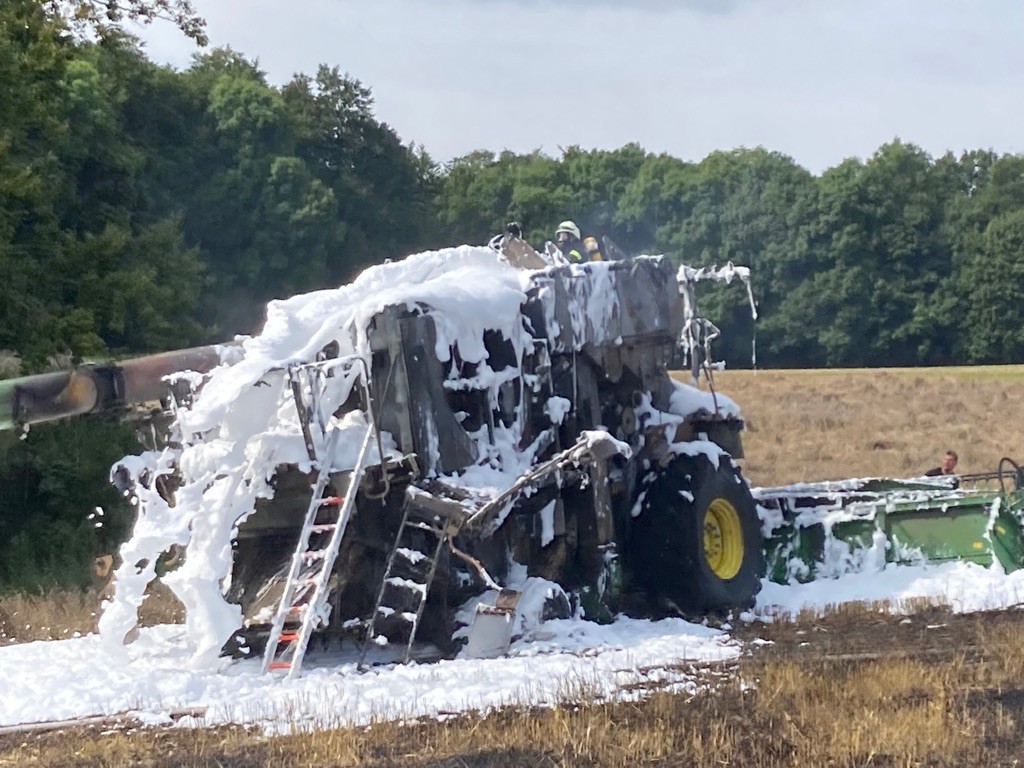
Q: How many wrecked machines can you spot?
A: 1